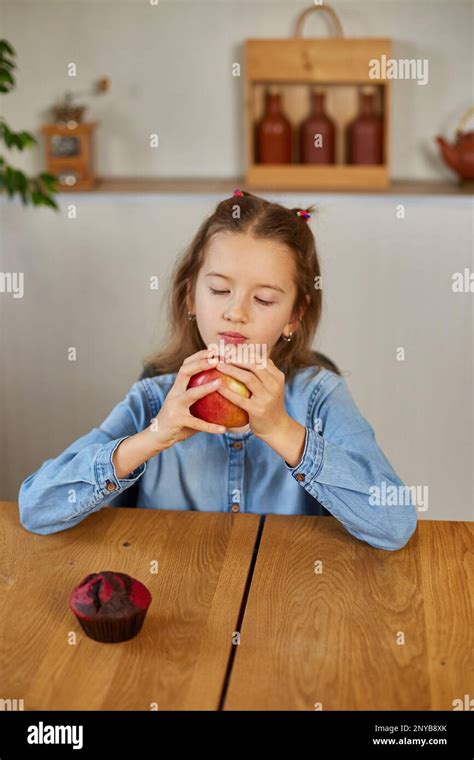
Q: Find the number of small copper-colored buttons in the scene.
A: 4